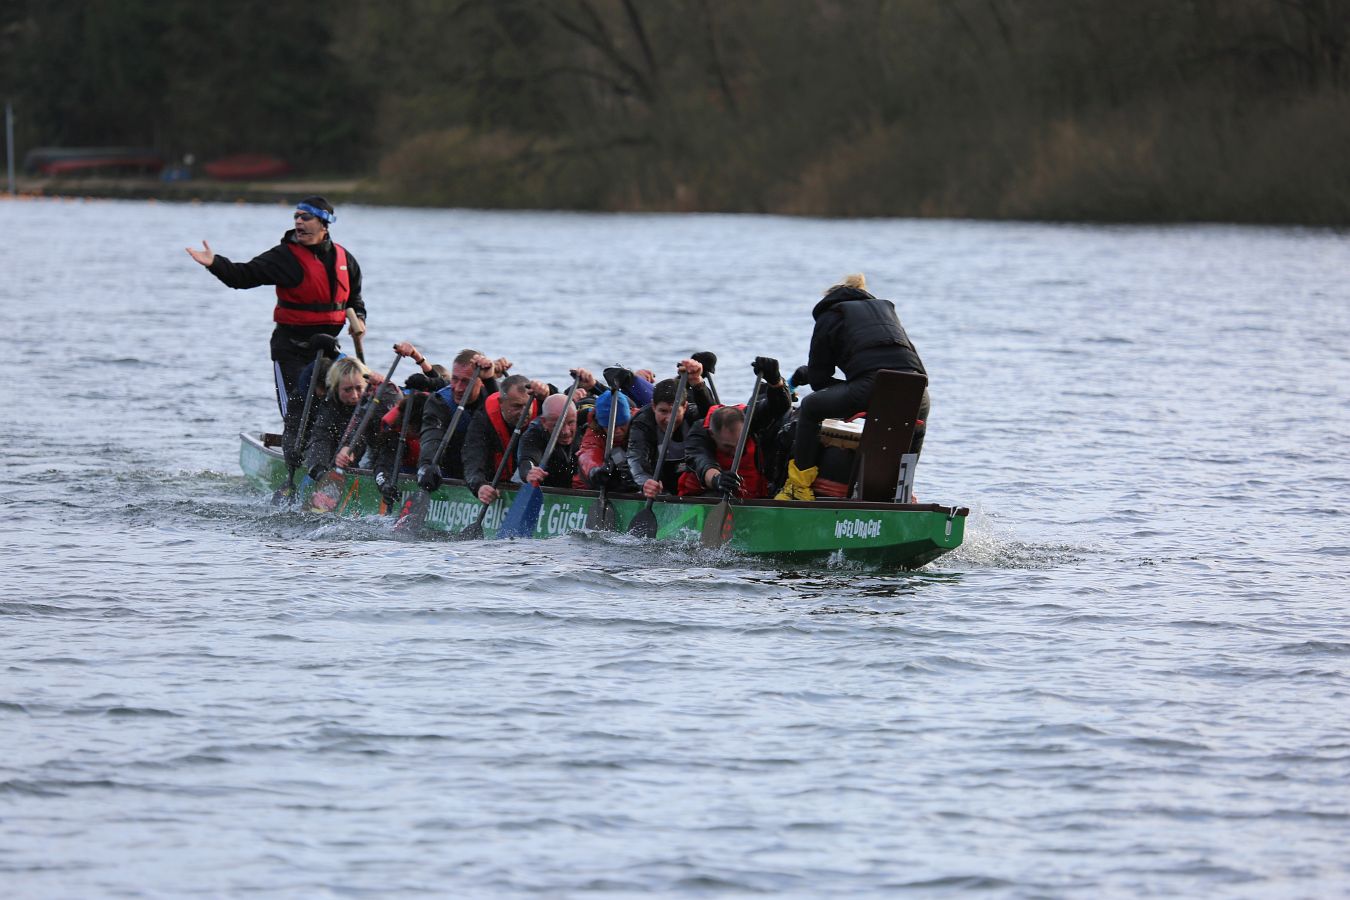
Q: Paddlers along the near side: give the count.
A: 10